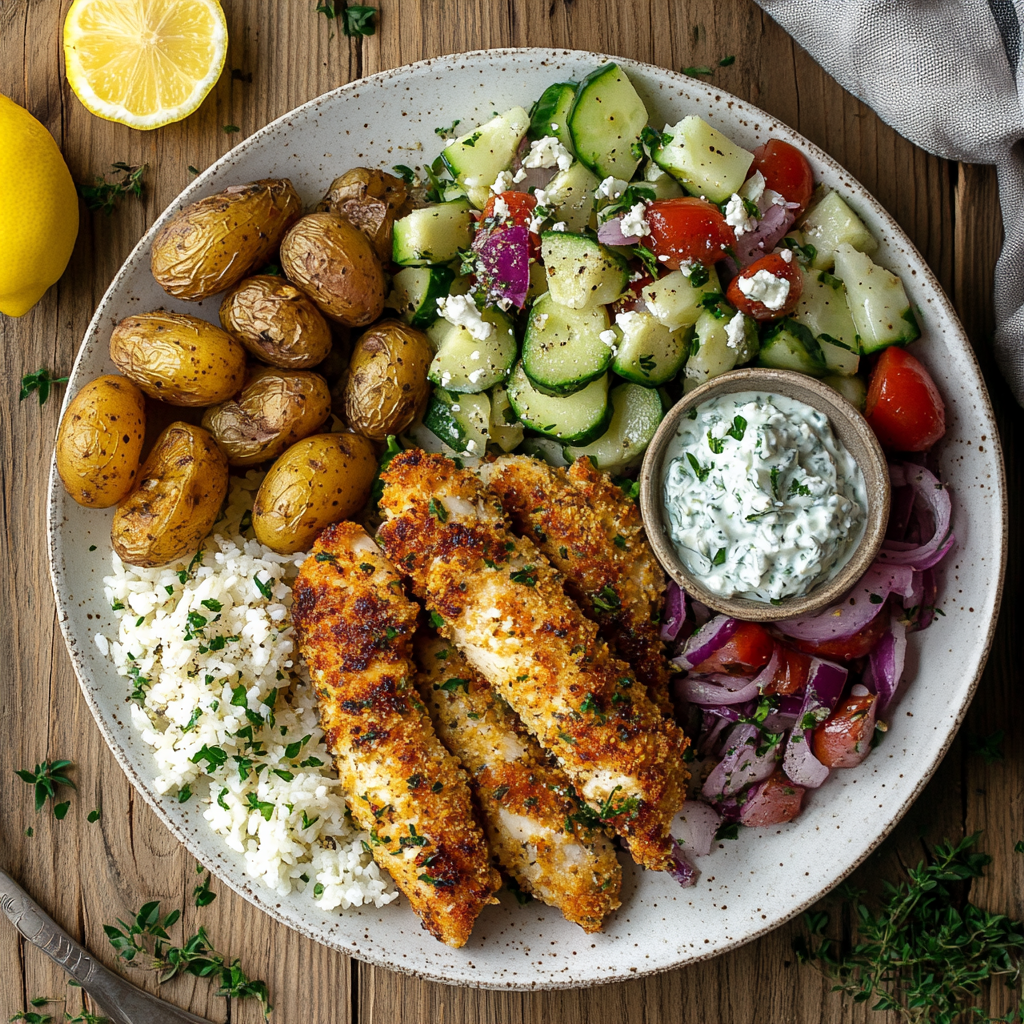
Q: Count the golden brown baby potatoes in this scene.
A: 10